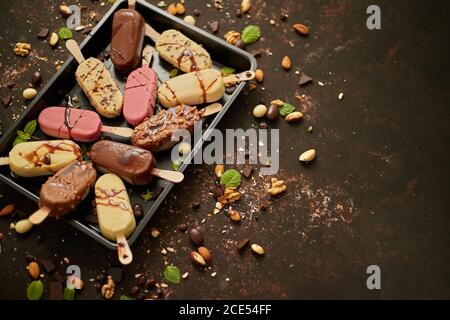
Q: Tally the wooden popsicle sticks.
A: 11